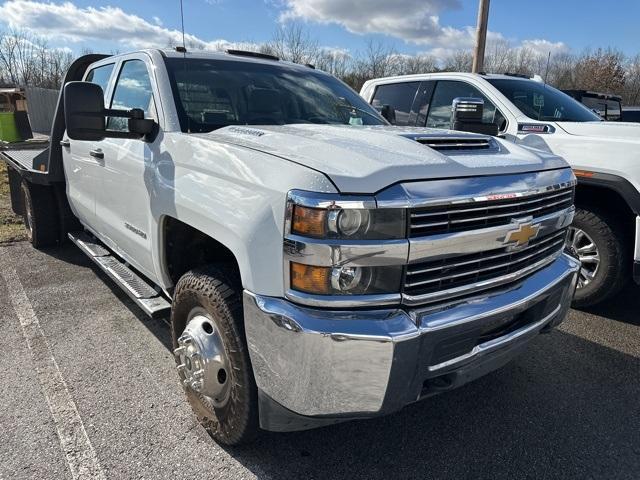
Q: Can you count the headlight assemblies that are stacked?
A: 2